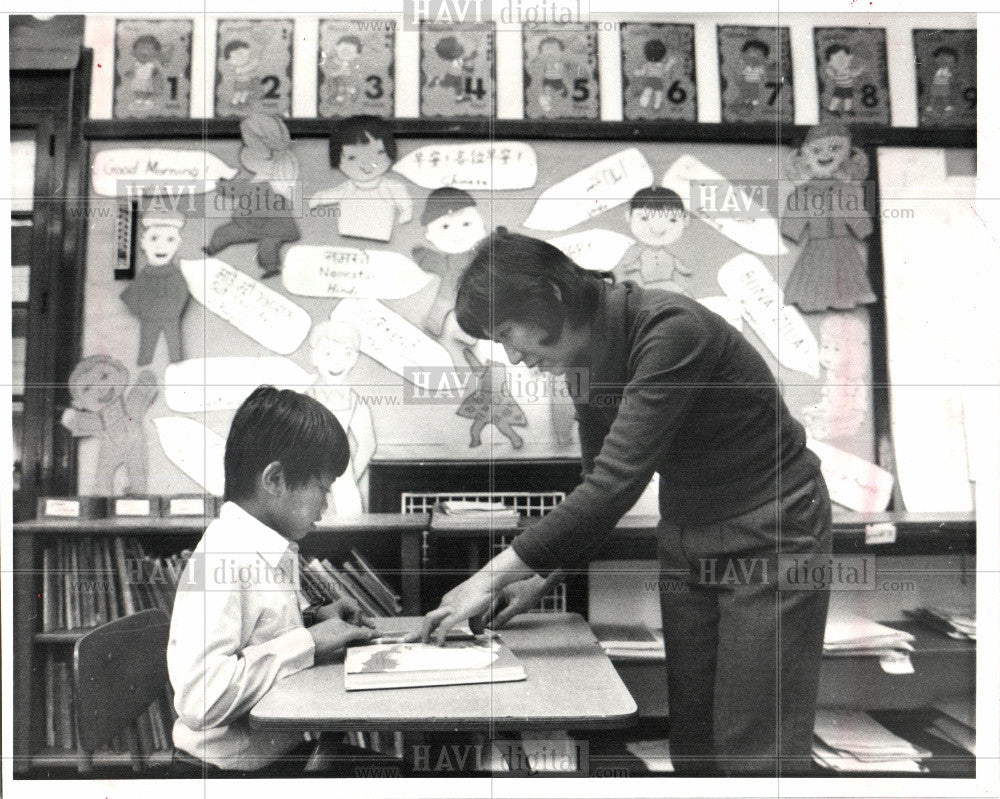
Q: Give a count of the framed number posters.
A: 9